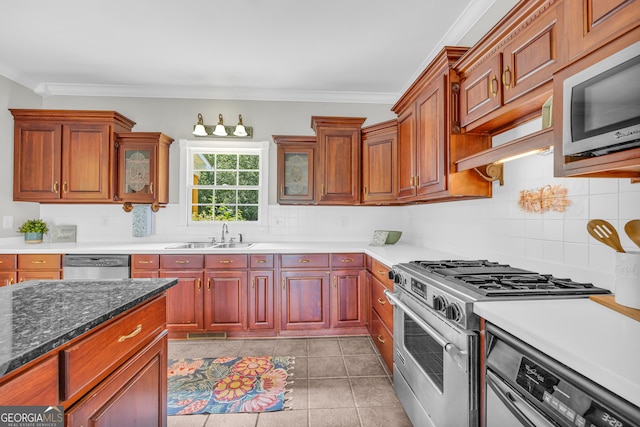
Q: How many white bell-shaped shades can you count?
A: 3